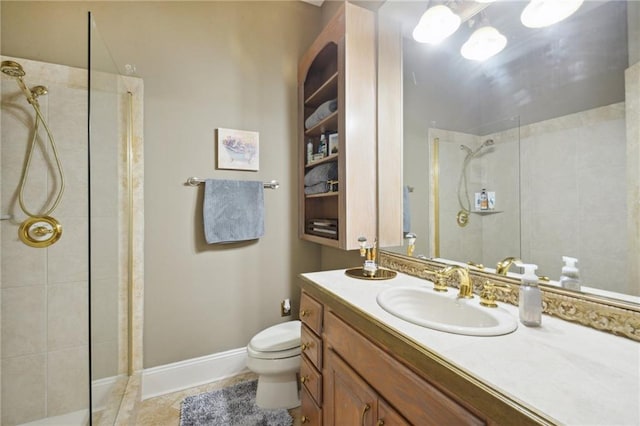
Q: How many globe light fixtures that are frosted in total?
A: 3